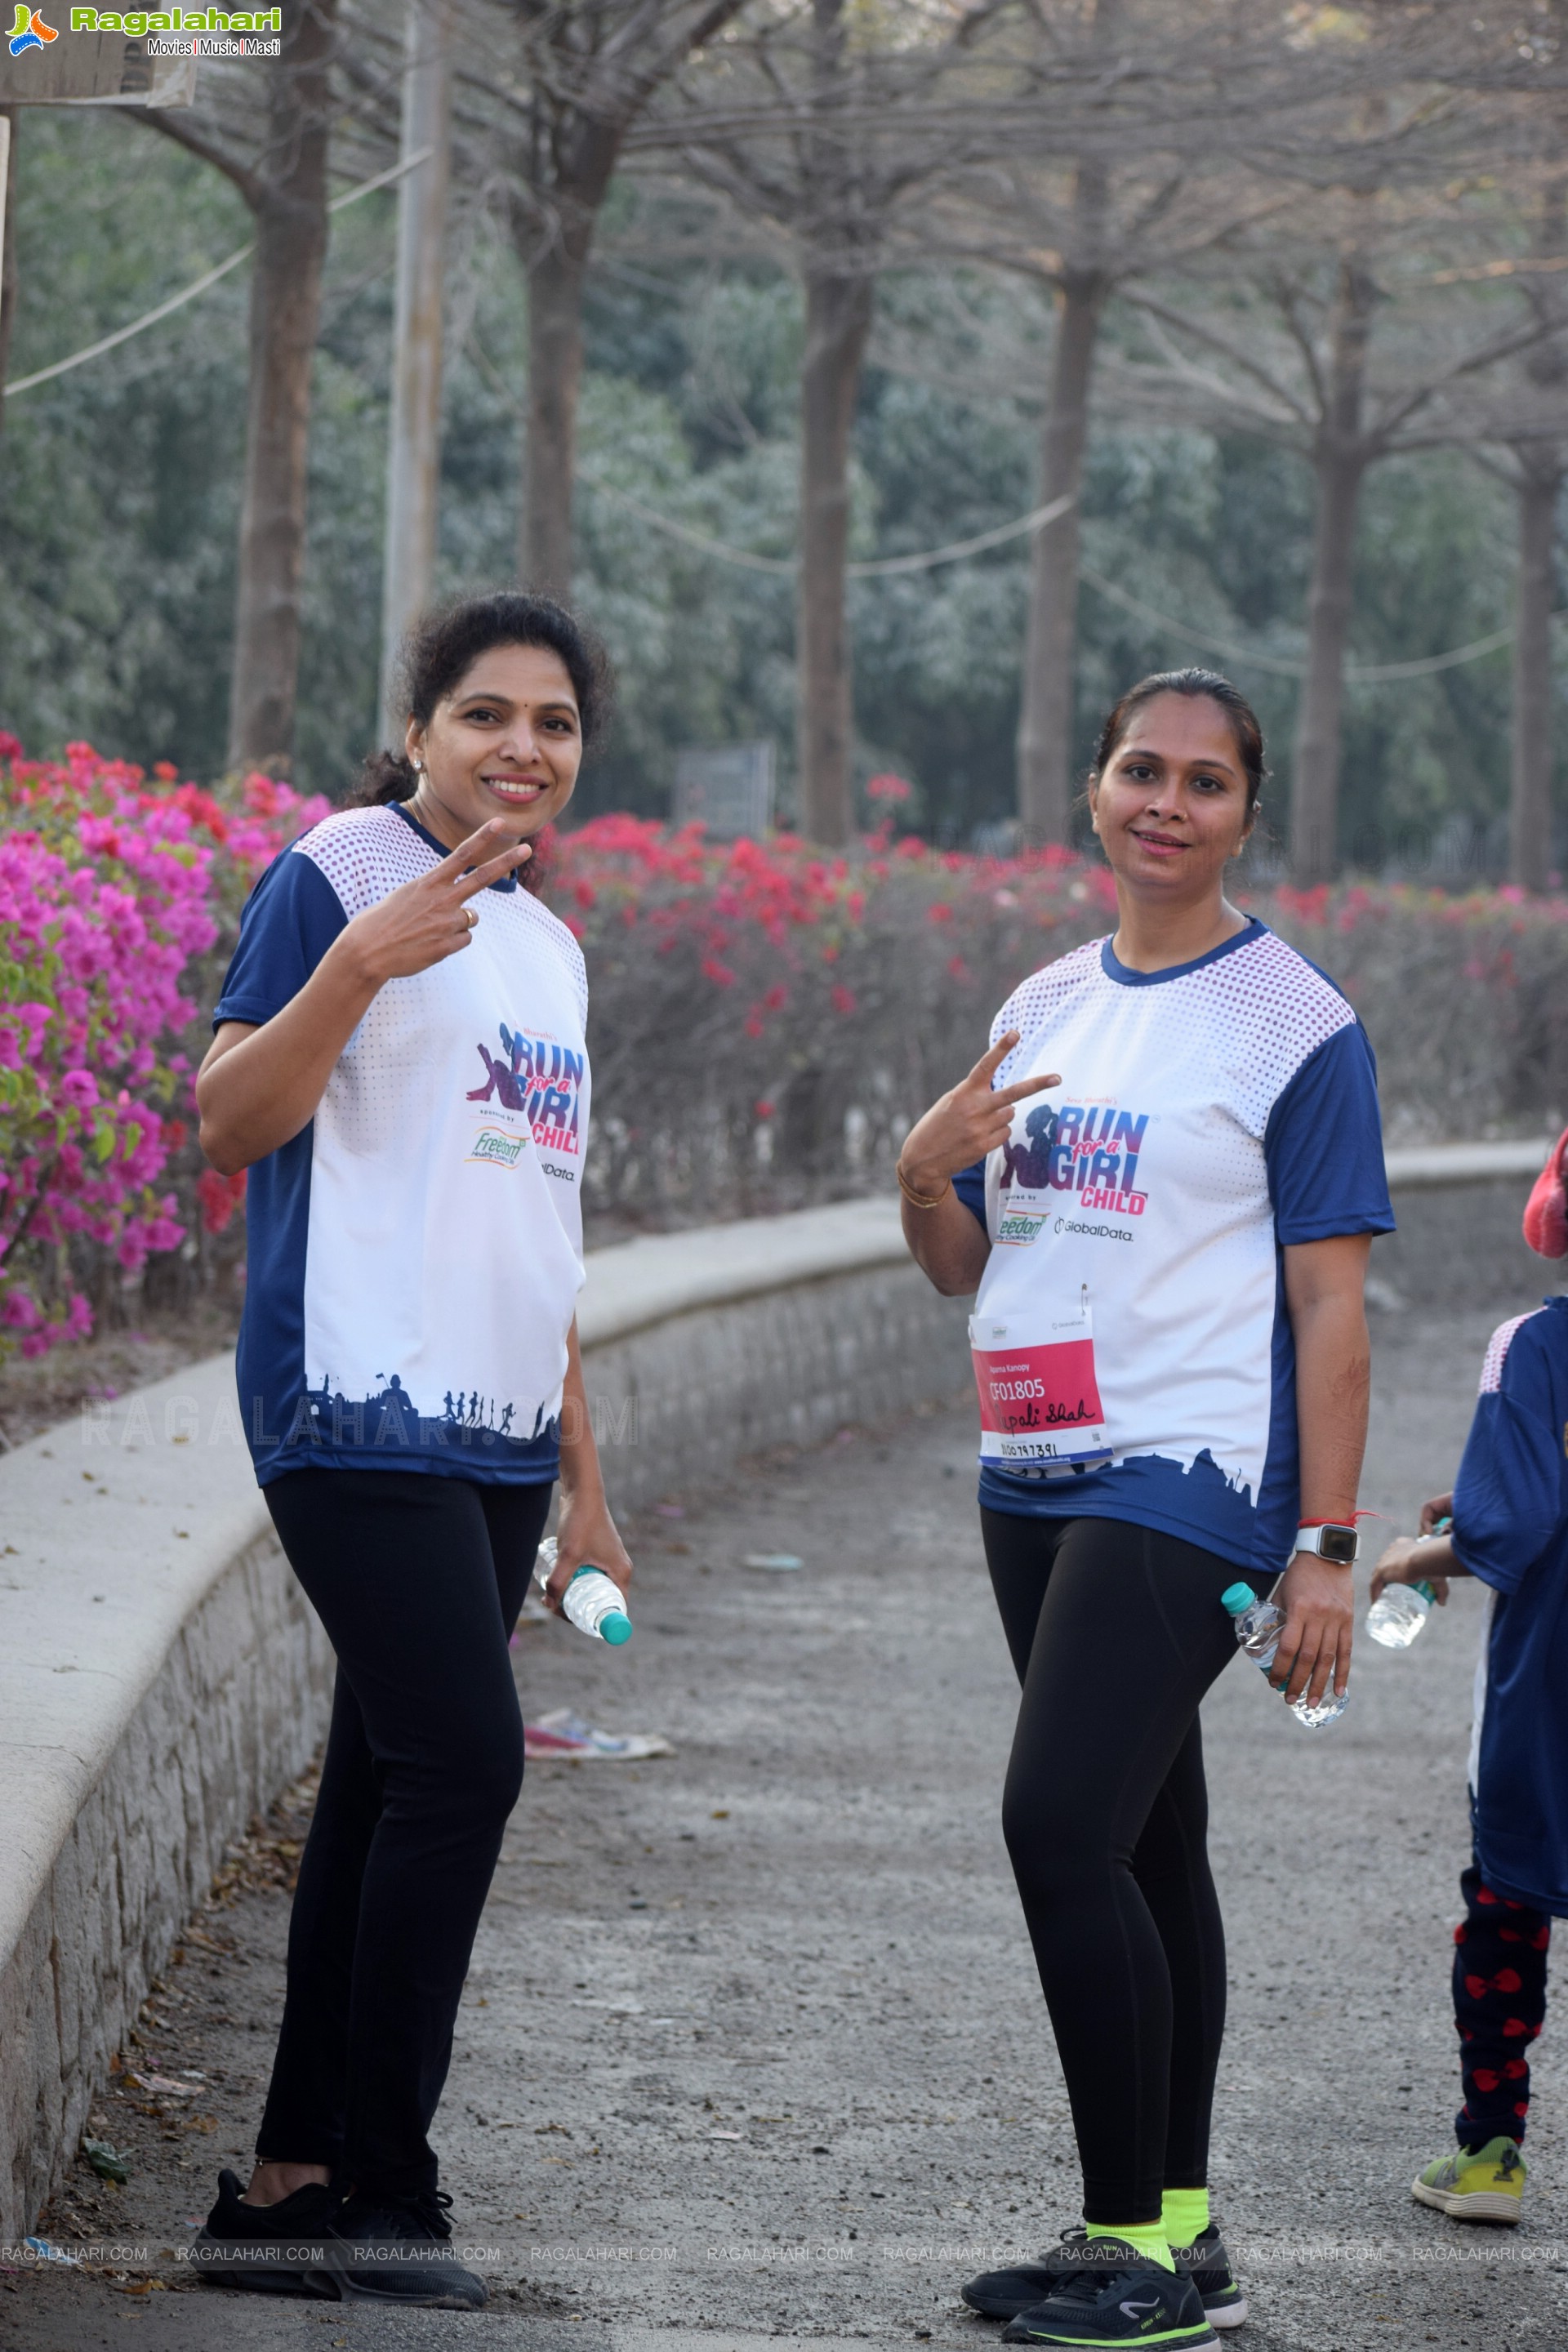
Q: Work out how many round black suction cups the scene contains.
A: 0